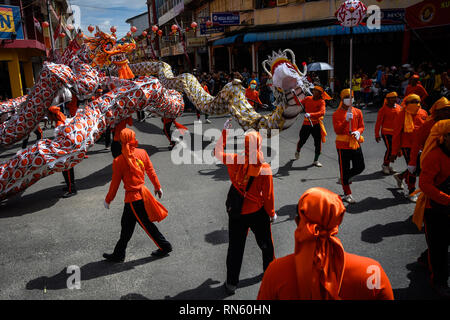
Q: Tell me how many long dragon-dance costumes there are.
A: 2